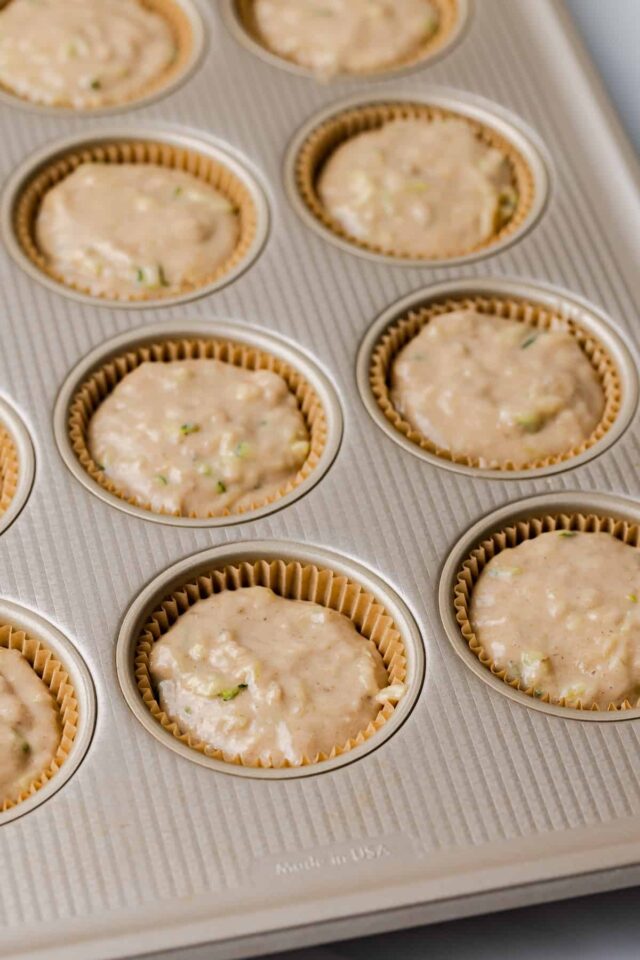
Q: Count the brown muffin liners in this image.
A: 10